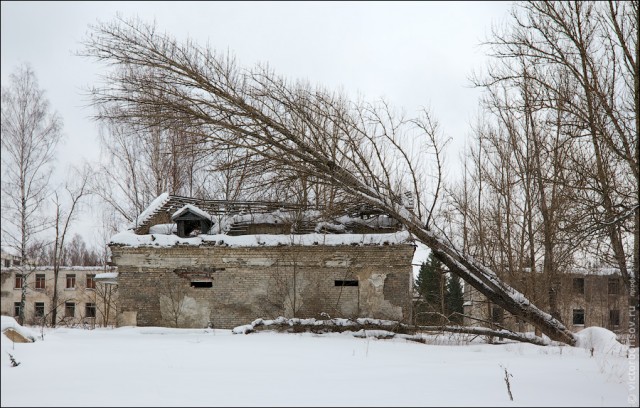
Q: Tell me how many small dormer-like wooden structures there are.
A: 1